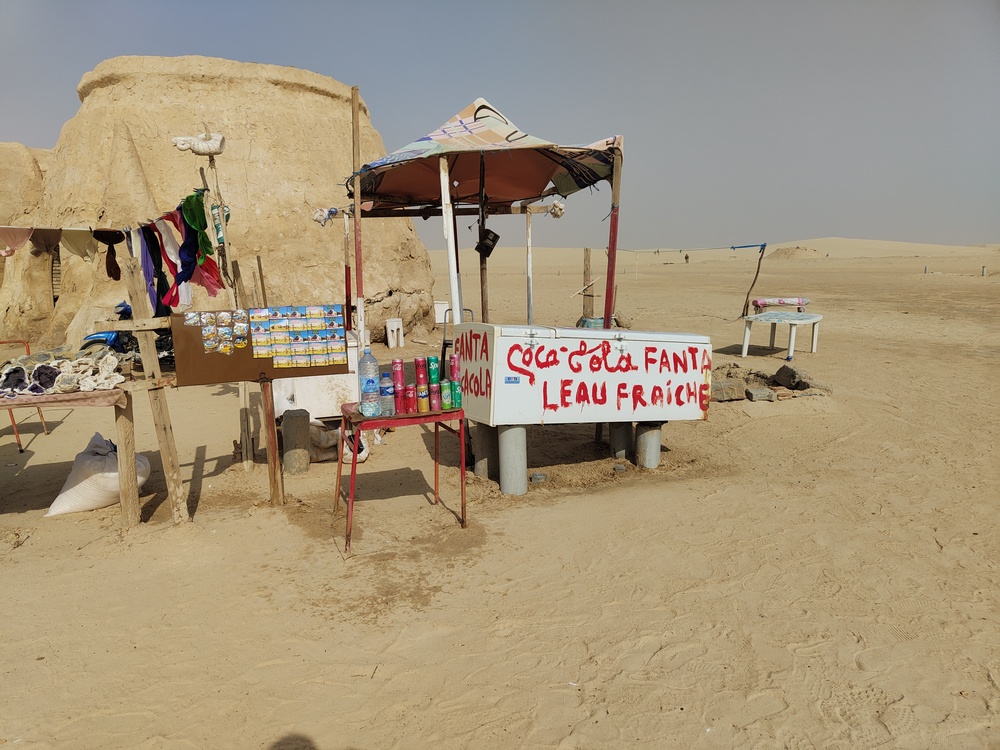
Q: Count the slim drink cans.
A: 10